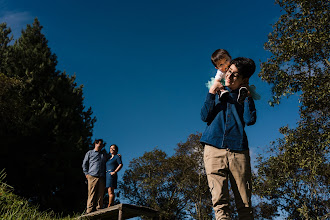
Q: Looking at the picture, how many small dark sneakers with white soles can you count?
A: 2